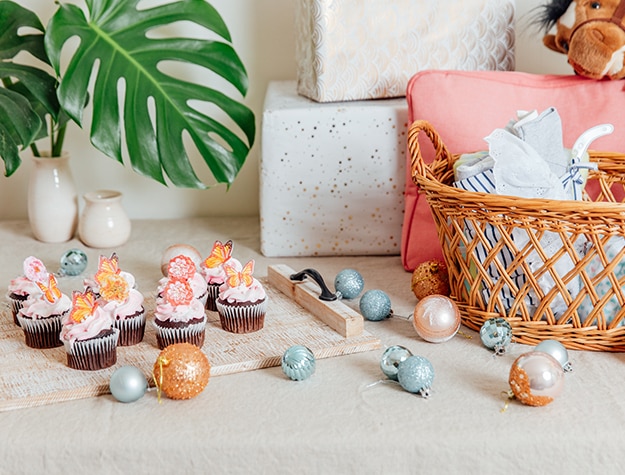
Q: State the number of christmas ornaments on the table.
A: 14